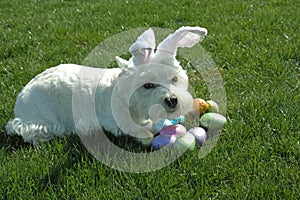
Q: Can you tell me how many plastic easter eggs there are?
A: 8